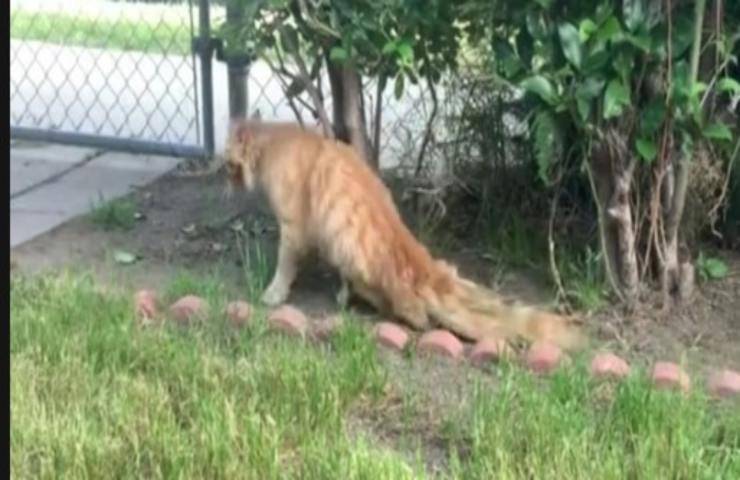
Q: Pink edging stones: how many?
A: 12